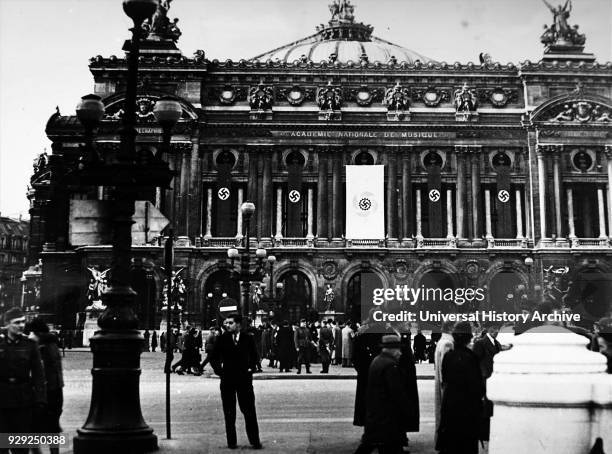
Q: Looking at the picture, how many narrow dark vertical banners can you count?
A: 4